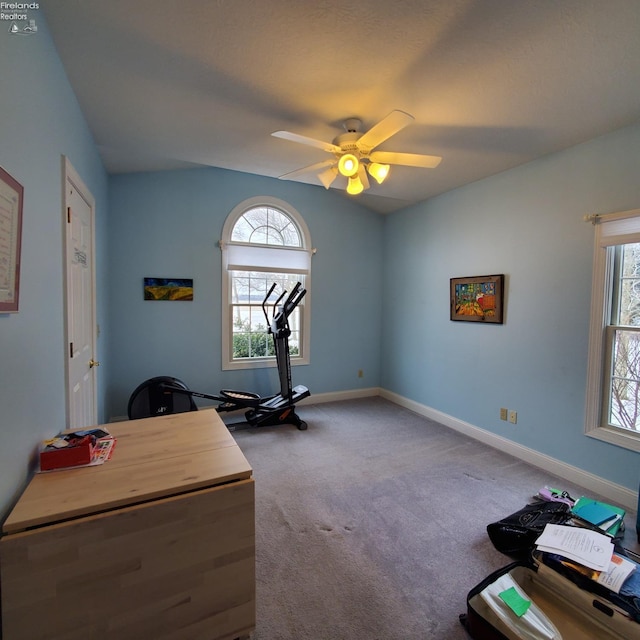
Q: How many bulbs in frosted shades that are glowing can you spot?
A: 3